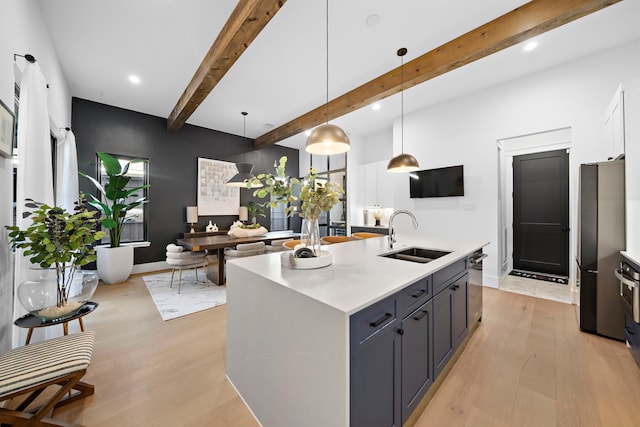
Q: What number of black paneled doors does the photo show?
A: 1